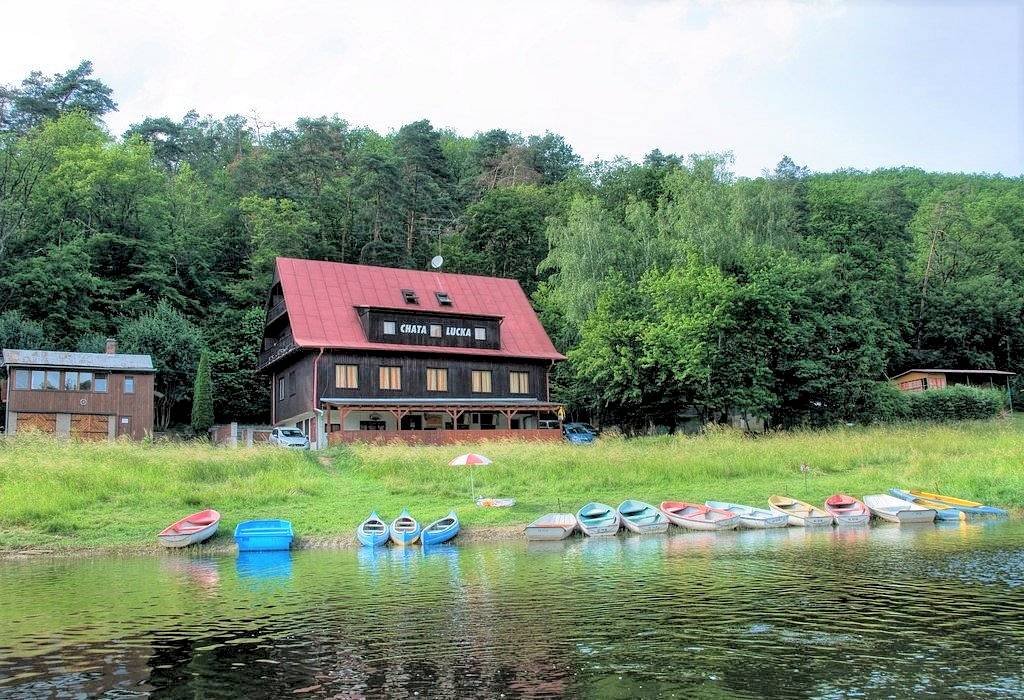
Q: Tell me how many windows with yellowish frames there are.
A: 5